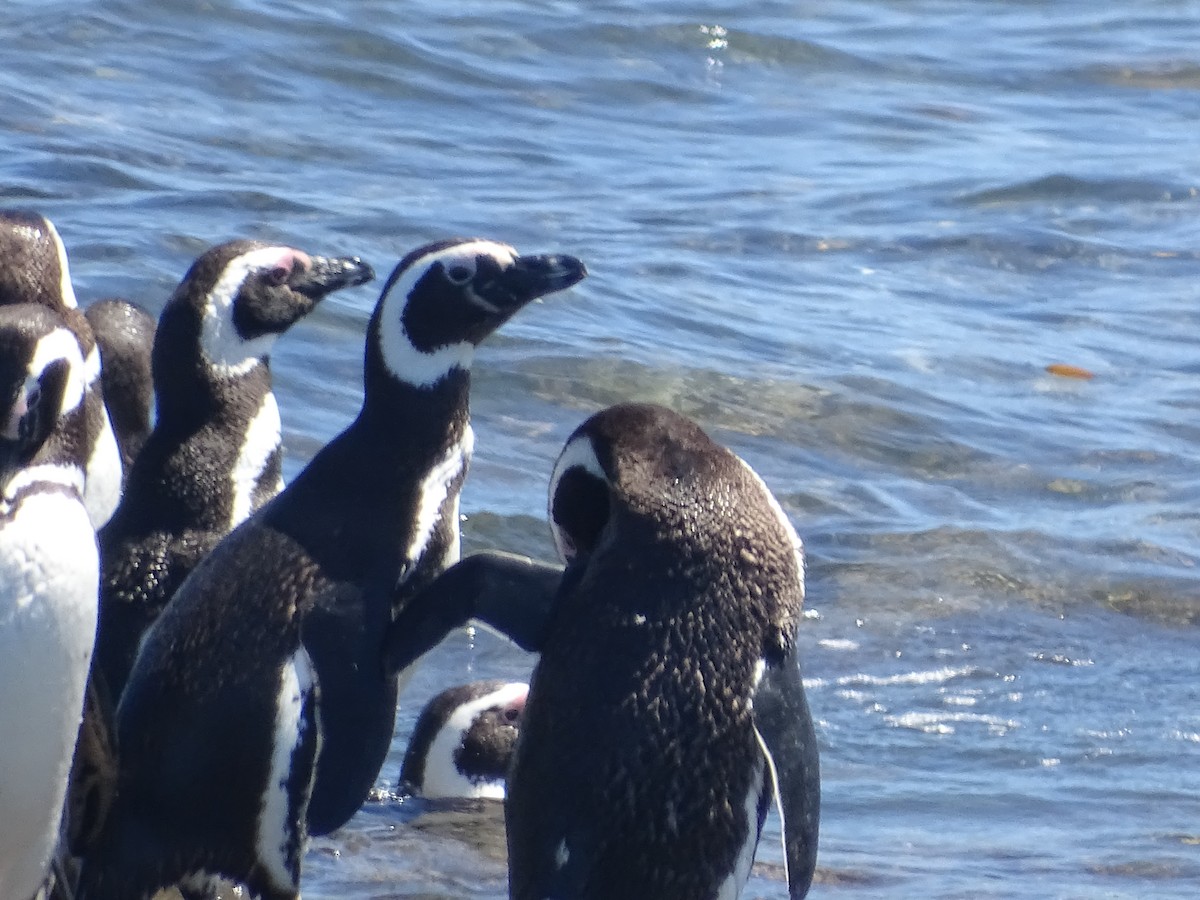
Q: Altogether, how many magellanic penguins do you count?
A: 7